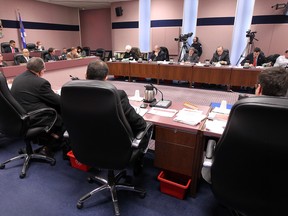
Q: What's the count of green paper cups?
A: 0